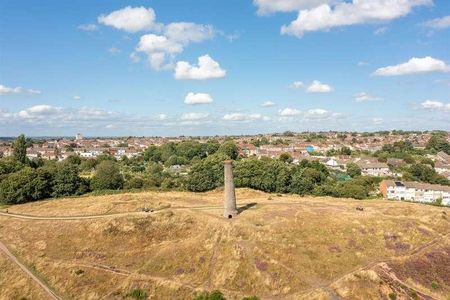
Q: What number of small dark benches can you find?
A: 2